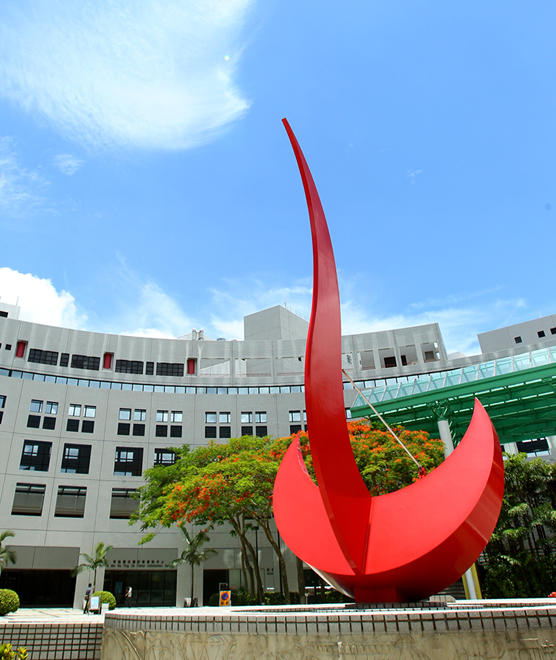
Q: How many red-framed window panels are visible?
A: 3